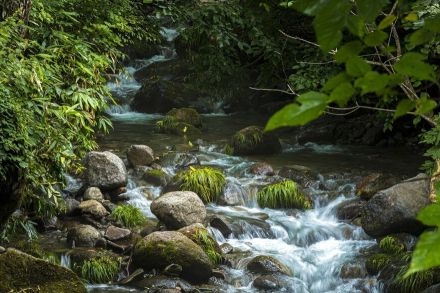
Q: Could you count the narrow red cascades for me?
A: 0